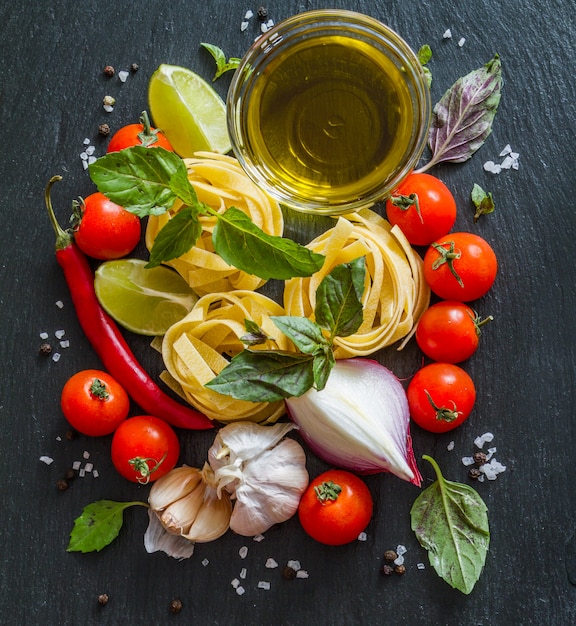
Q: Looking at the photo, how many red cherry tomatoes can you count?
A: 9